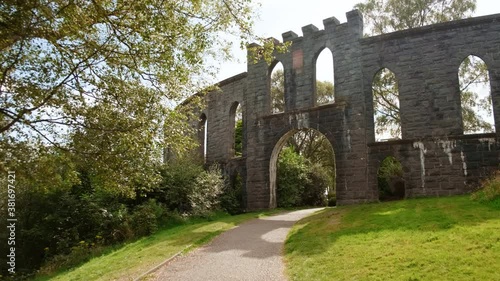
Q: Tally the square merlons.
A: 6